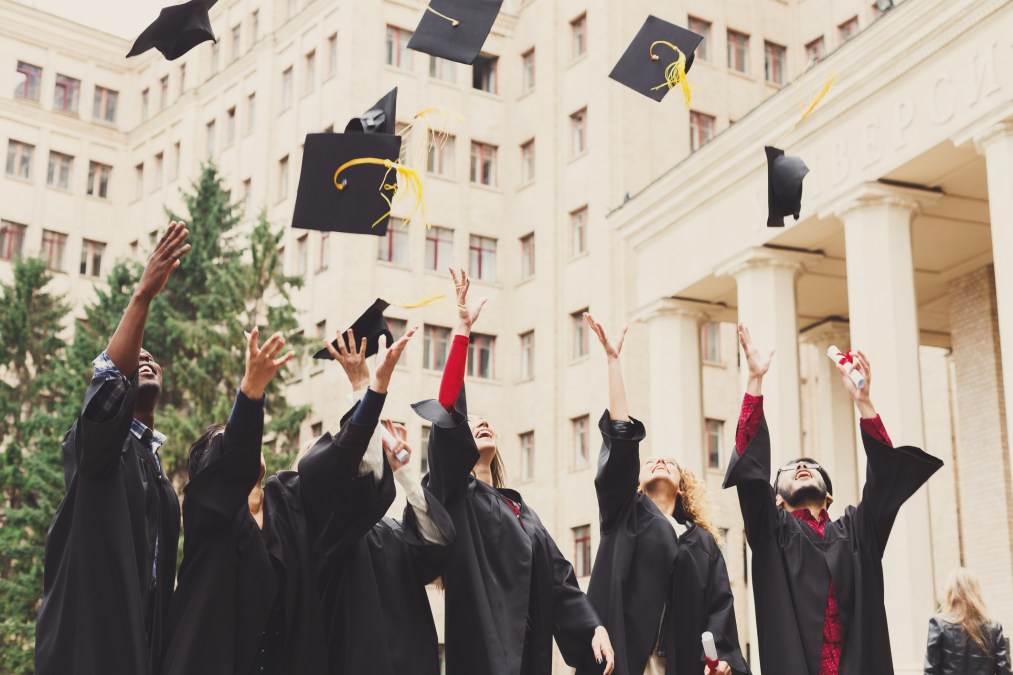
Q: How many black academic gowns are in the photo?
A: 6